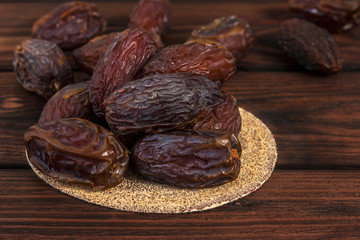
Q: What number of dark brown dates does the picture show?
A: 14